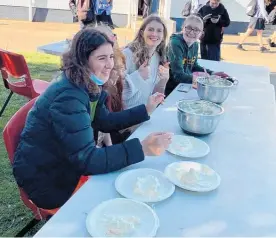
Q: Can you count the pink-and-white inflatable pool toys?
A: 0